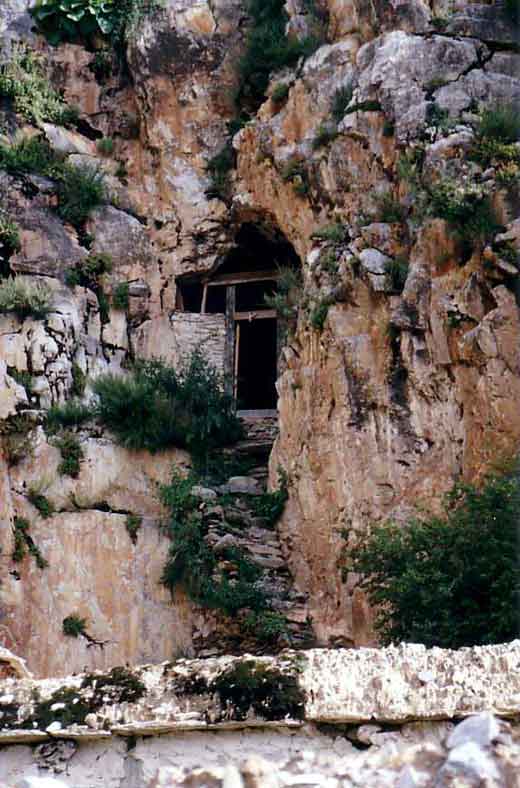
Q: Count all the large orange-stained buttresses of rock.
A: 2